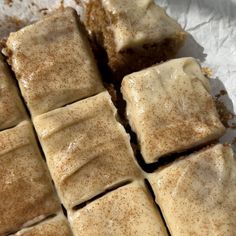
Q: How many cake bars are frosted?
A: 9